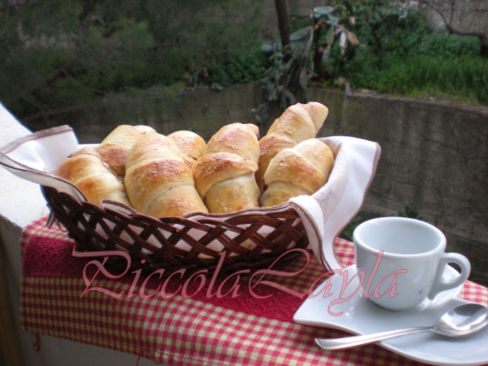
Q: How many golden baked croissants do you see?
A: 7